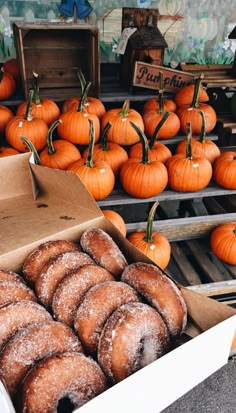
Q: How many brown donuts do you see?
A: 12